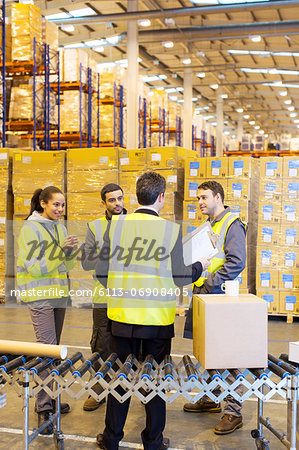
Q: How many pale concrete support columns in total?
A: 4